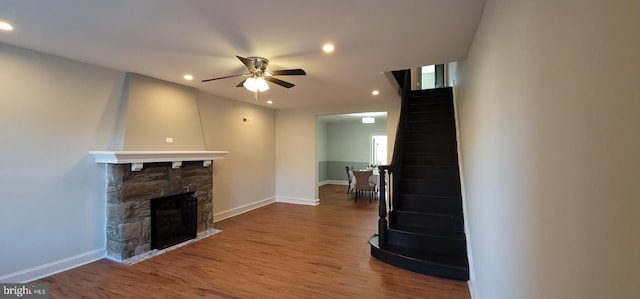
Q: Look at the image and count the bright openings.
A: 2